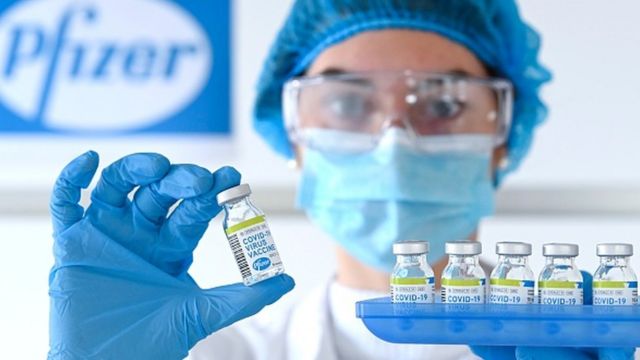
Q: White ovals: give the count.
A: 1